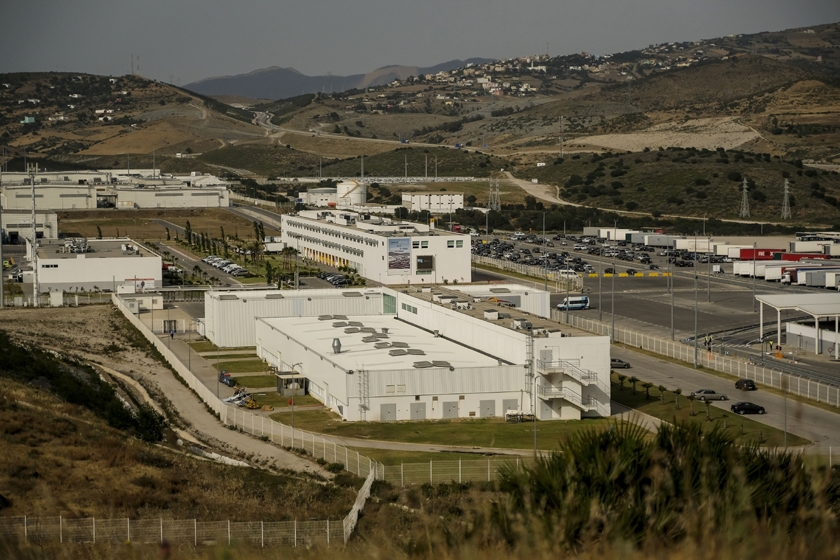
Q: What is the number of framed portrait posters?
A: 1